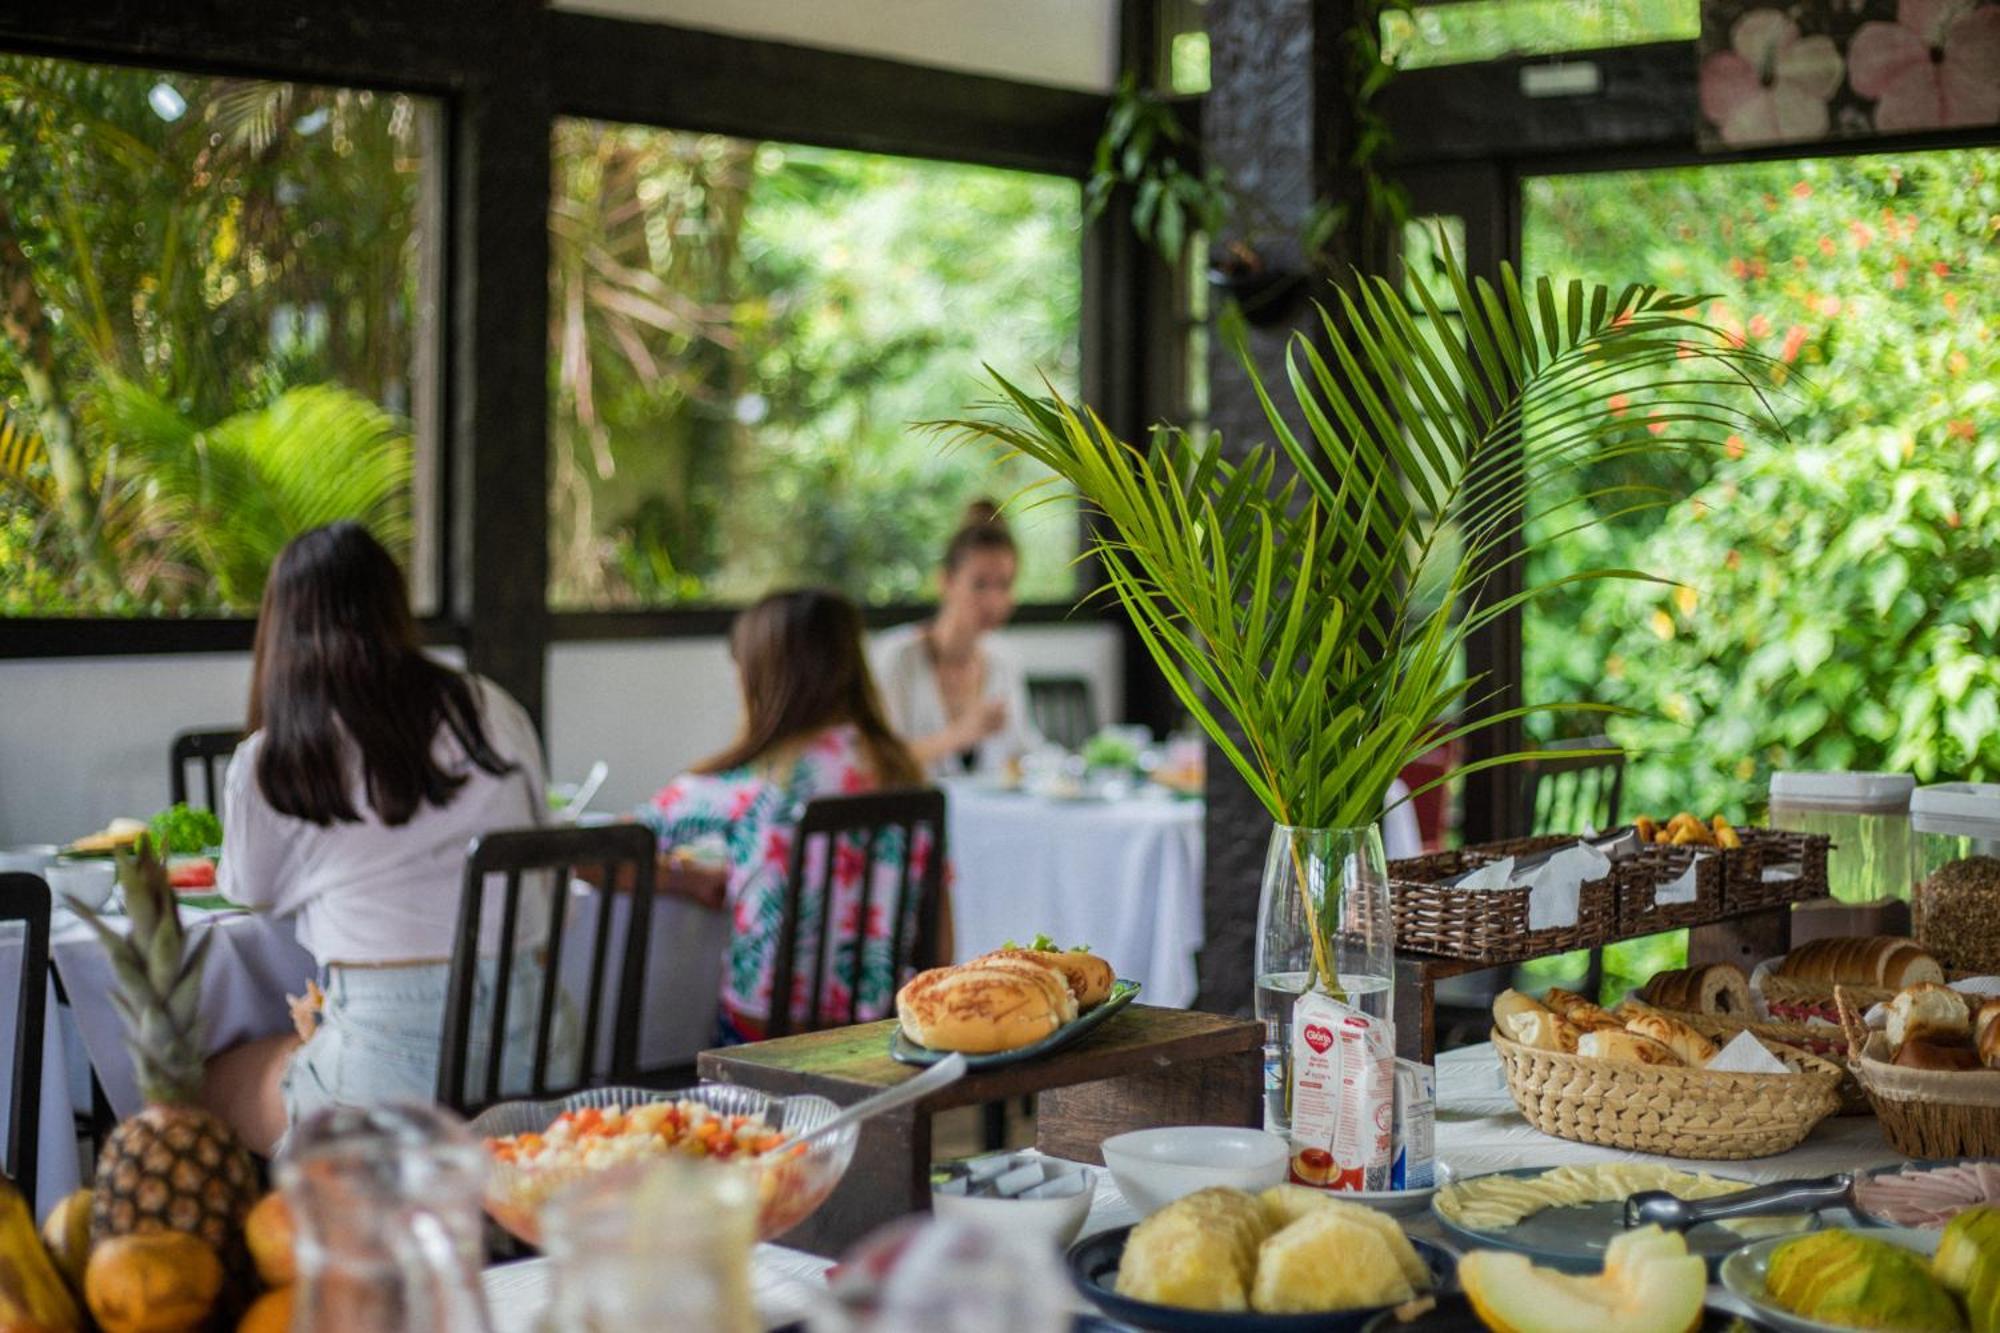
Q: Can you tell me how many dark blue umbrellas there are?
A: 0